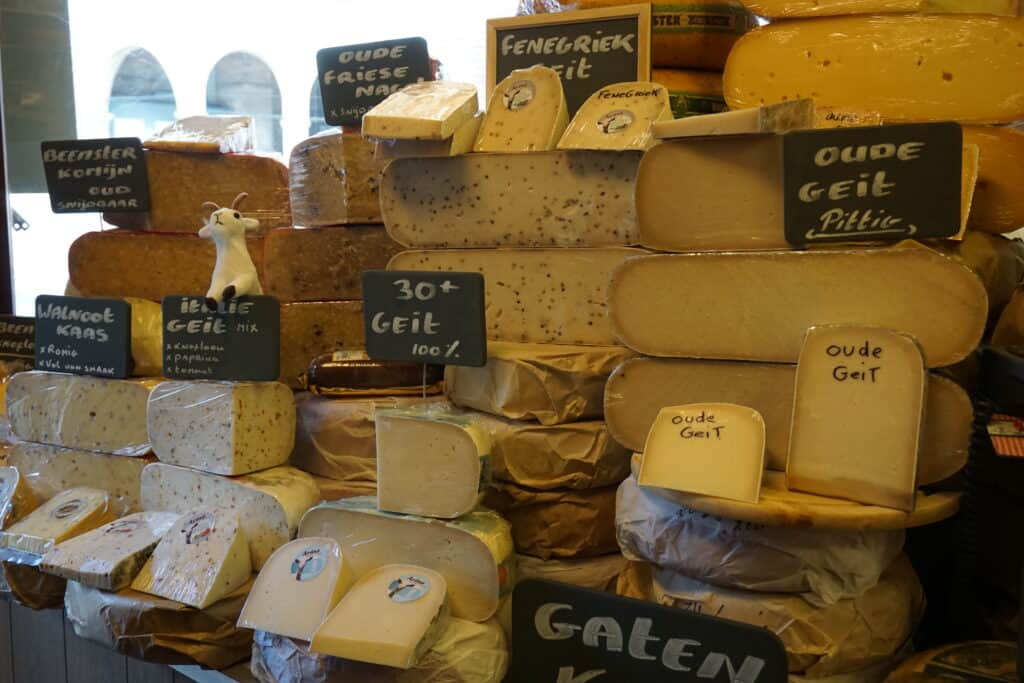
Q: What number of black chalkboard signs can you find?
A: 9